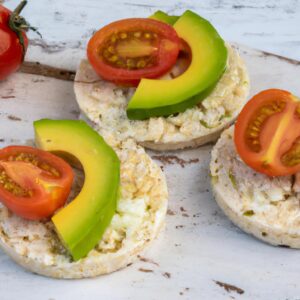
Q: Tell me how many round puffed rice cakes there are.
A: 3